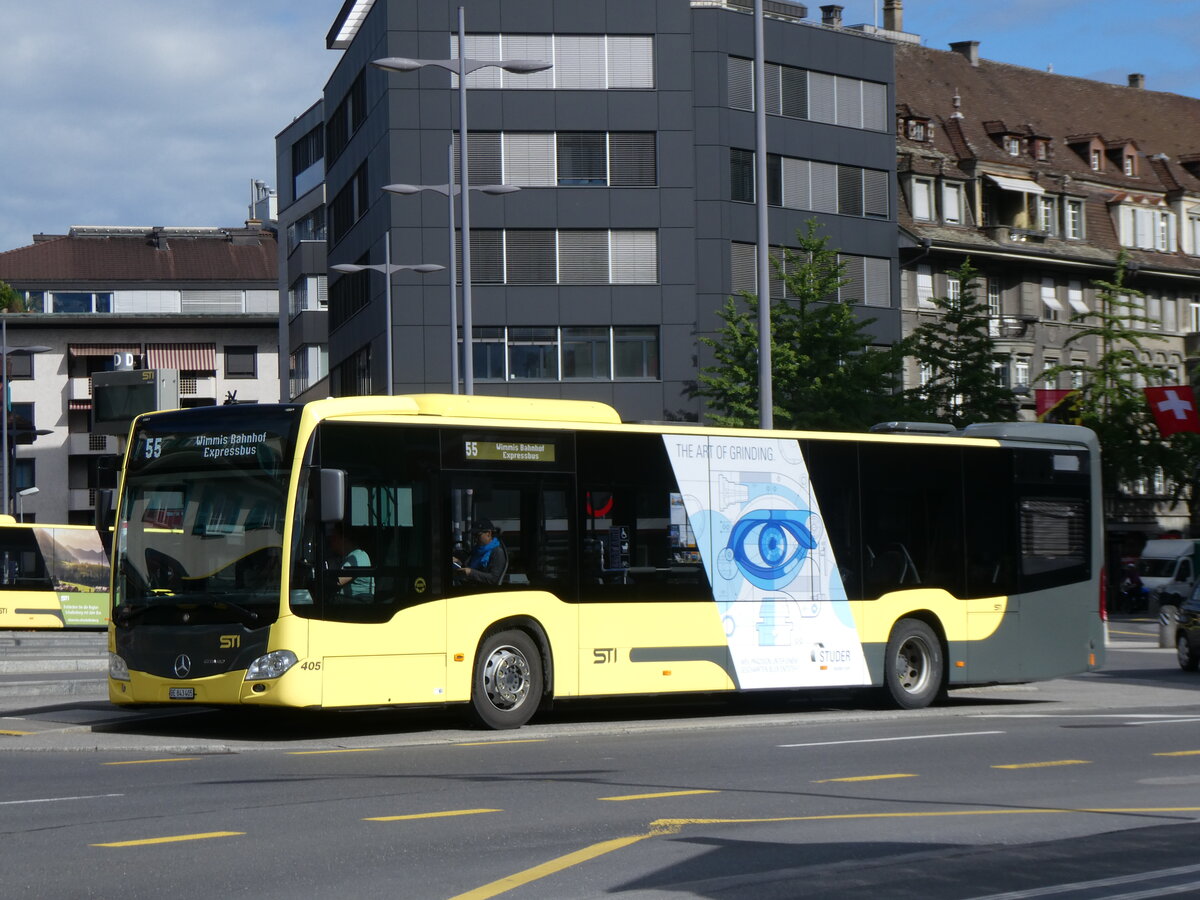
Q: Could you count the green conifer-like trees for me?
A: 3